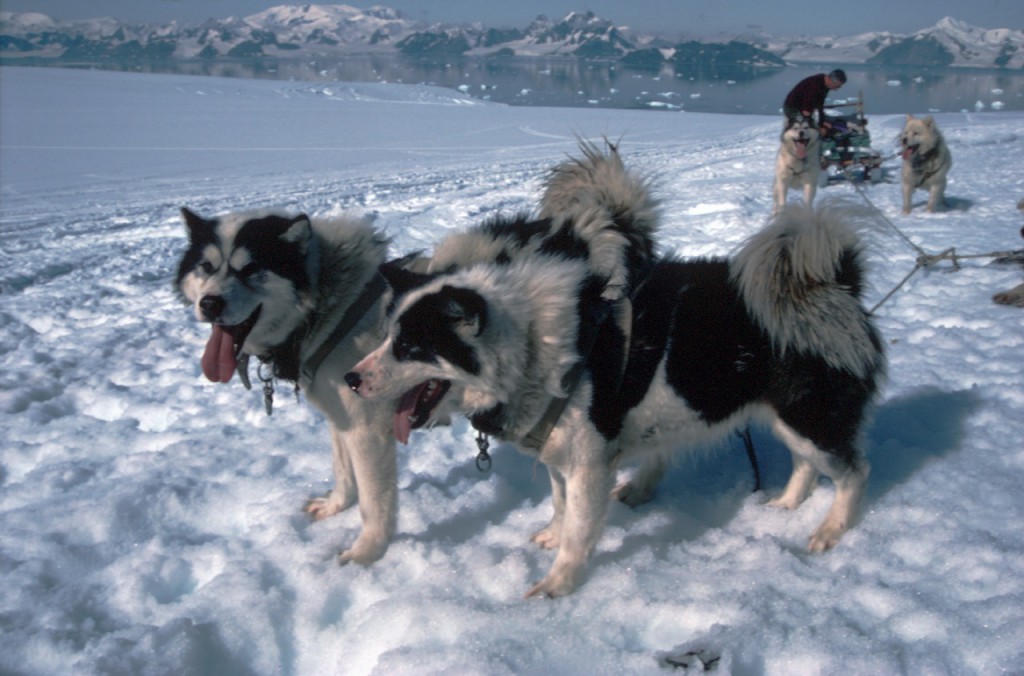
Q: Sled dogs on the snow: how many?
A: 4